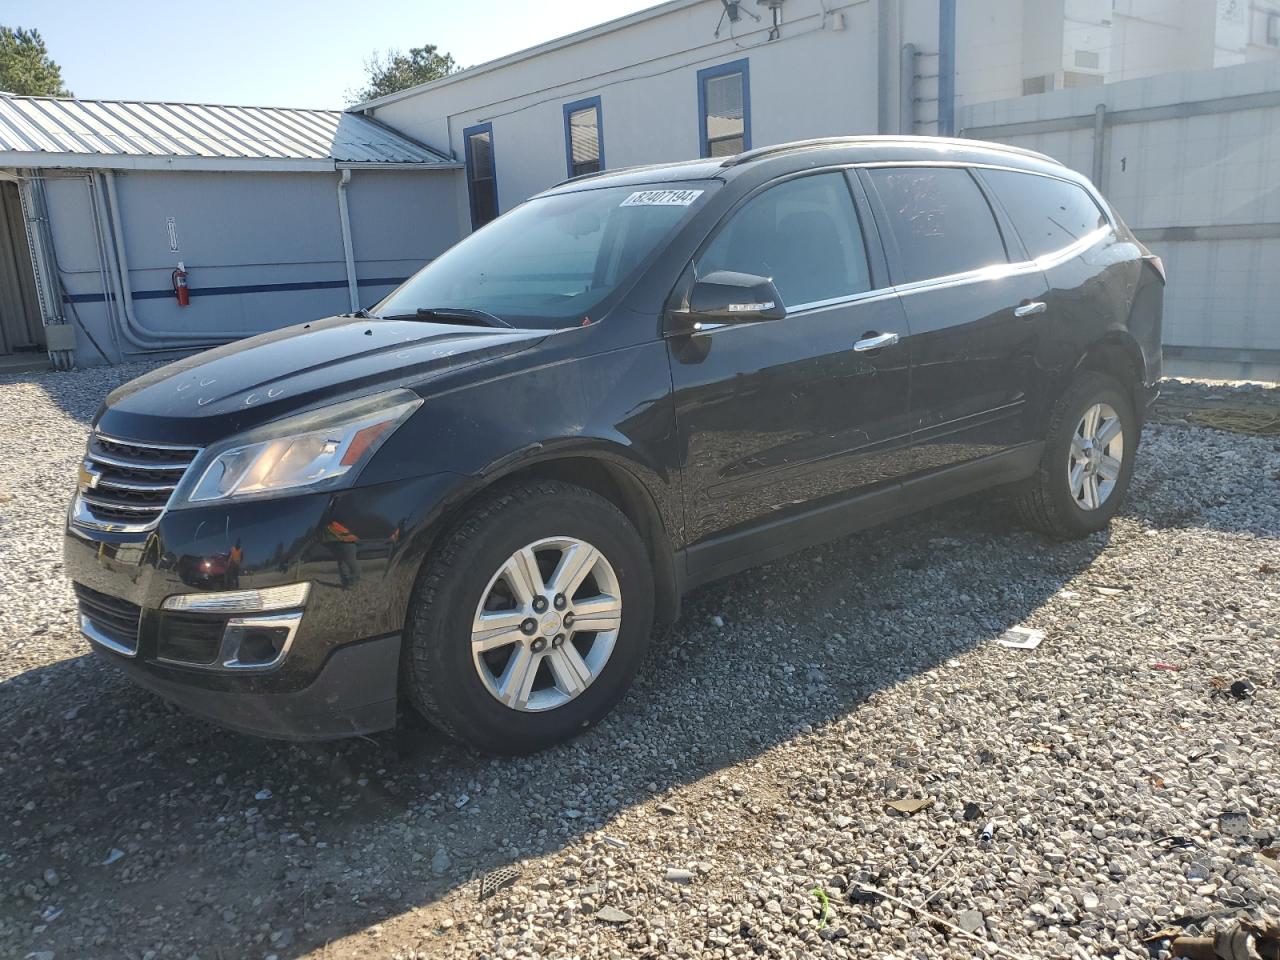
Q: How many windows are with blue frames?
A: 3